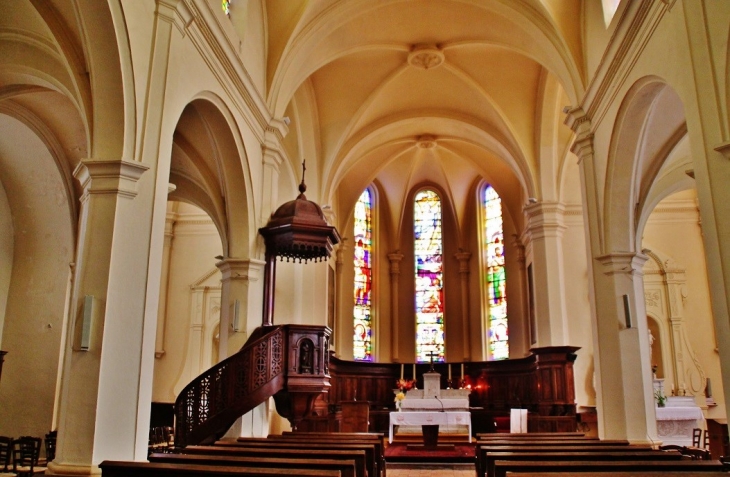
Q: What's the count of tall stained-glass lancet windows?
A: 3